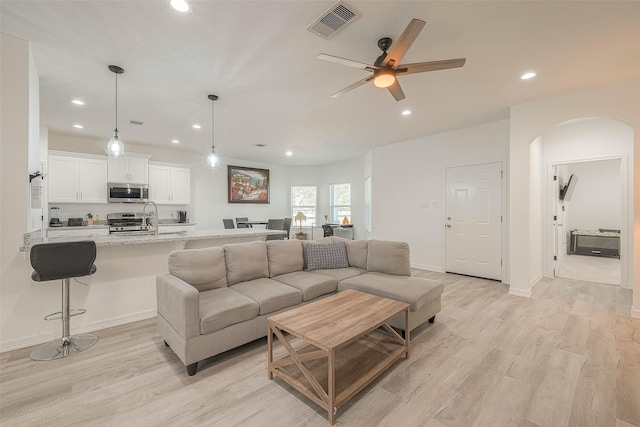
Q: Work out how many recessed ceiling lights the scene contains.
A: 8